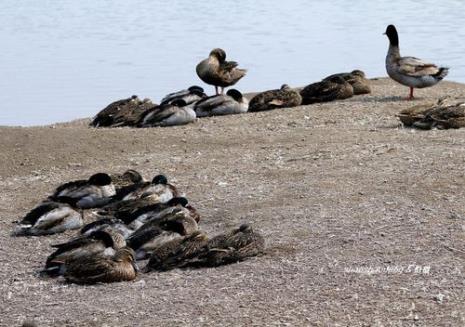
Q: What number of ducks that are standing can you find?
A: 2